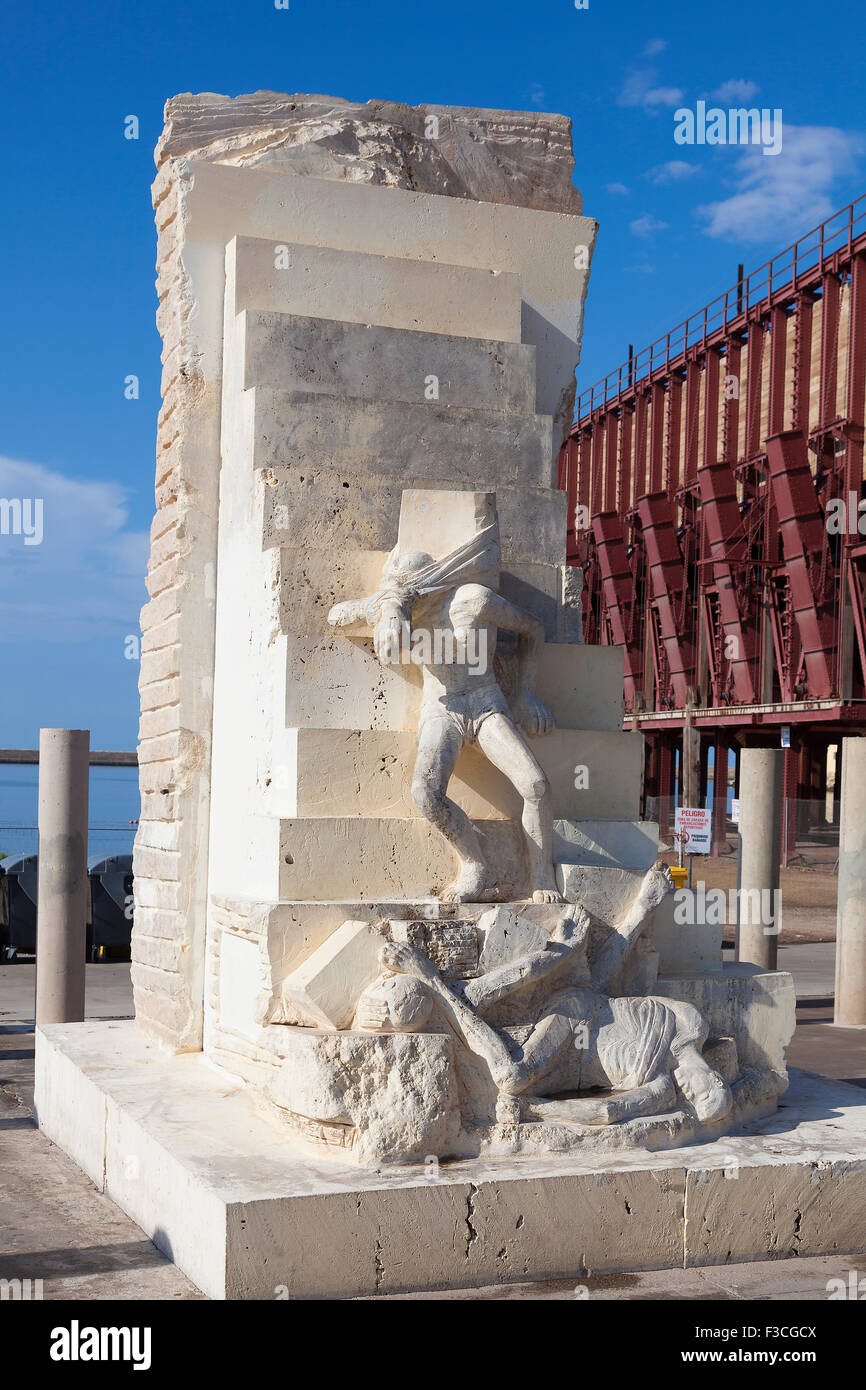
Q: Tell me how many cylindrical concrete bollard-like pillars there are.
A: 3